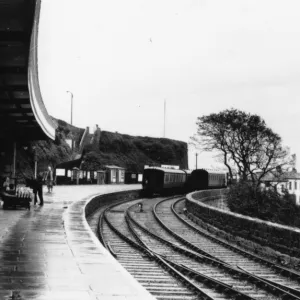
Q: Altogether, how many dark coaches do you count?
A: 2